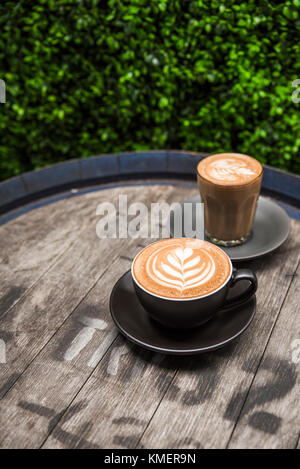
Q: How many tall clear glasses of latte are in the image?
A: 1